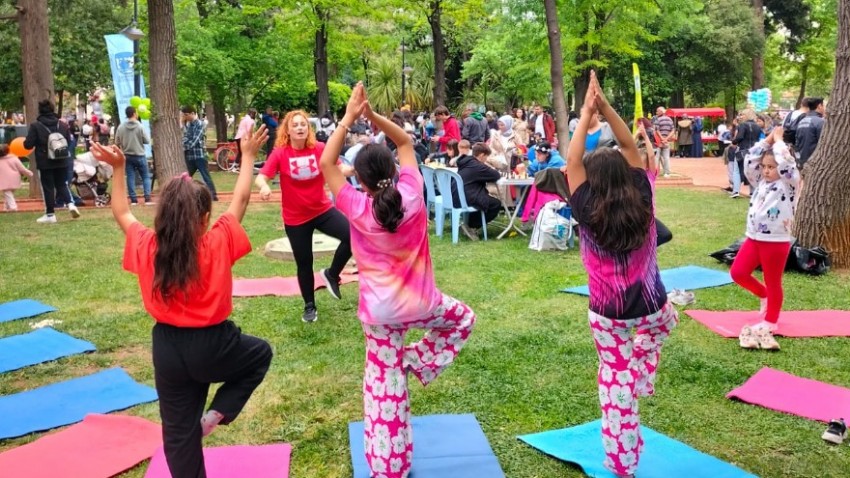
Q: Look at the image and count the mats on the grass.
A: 11